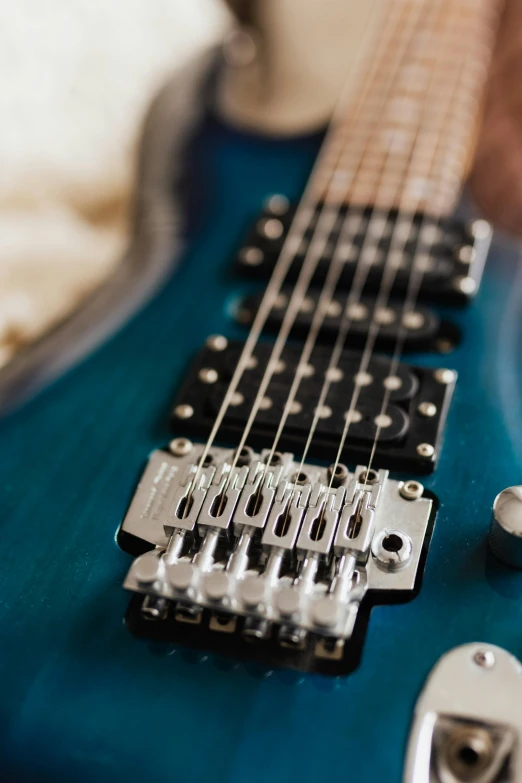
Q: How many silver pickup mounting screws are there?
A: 12